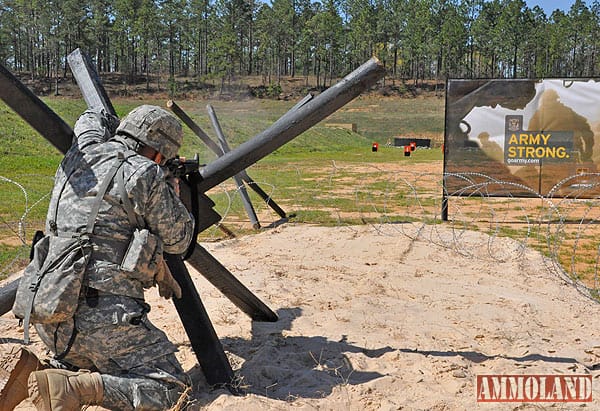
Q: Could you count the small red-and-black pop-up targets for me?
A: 3